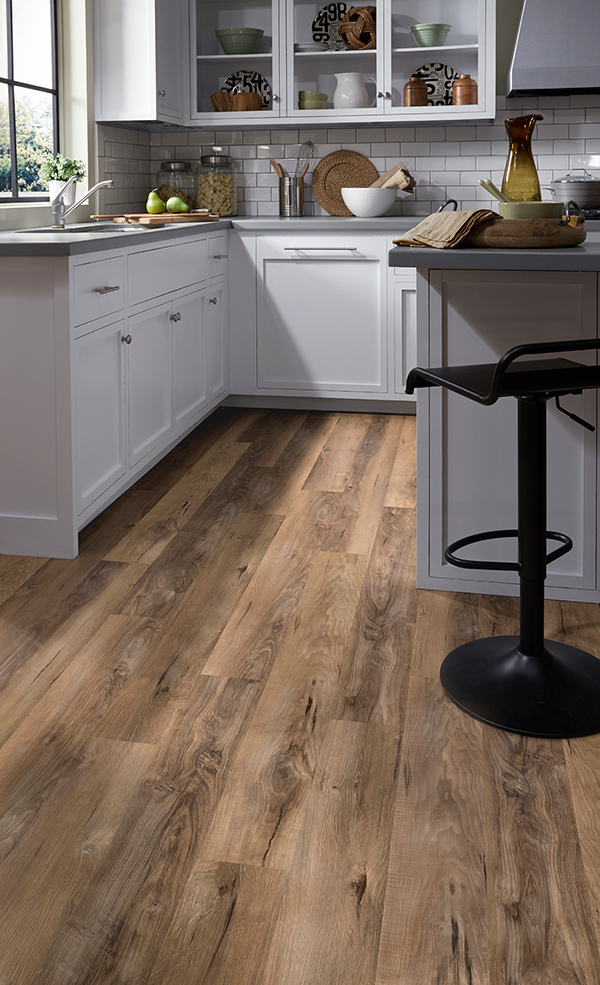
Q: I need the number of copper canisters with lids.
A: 2